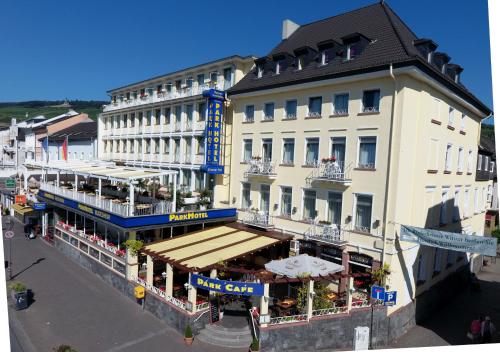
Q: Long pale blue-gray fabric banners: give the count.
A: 1